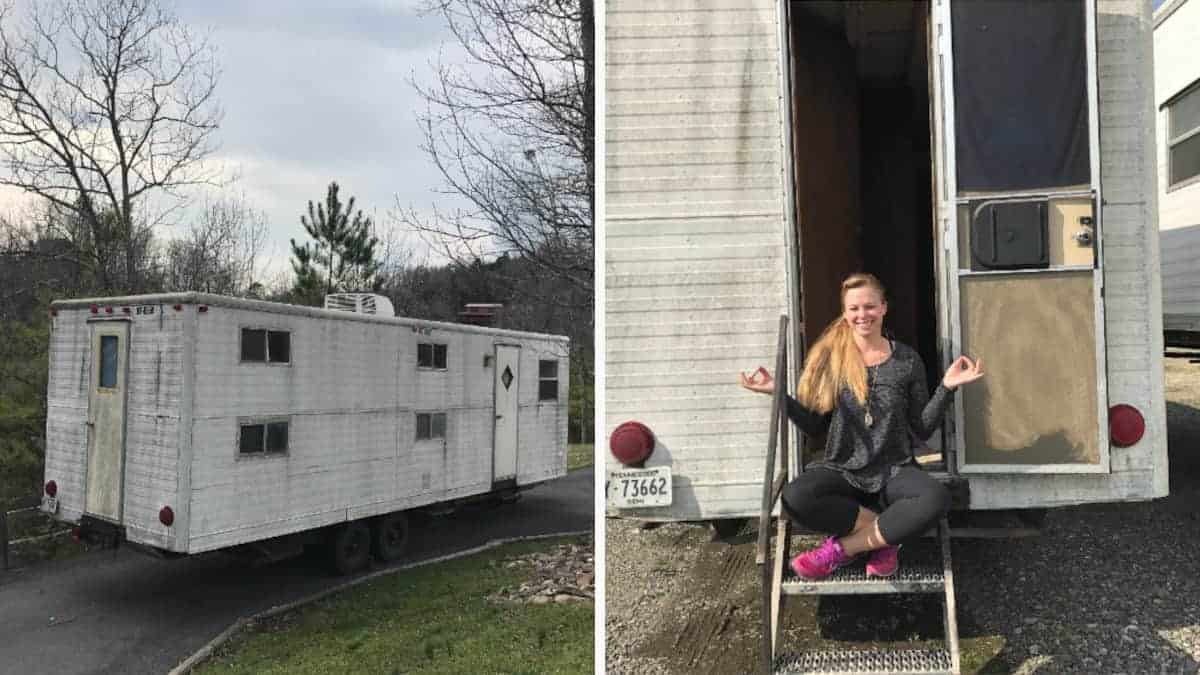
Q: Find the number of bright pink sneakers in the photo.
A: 2